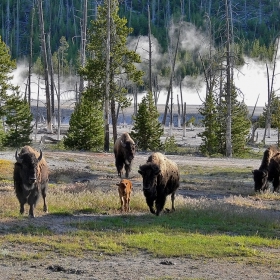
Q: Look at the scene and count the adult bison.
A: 4